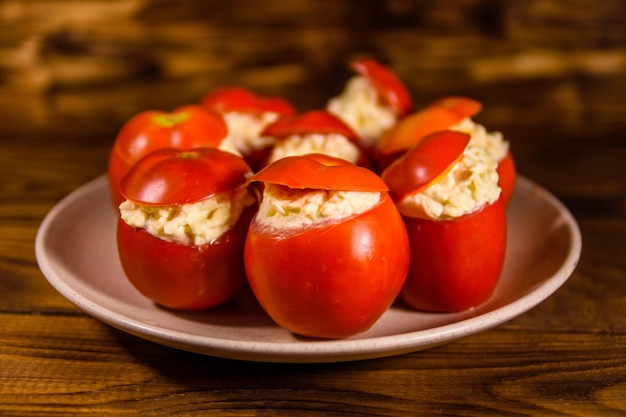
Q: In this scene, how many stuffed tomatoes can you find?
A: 8